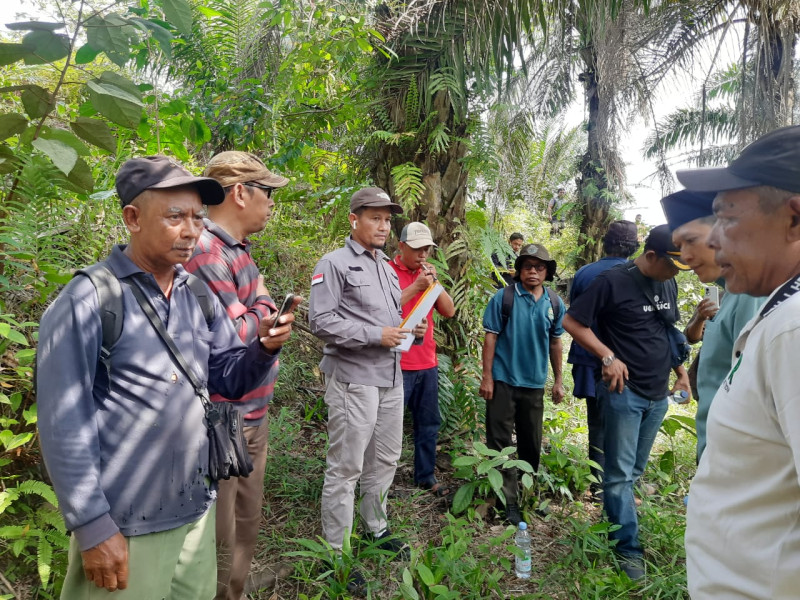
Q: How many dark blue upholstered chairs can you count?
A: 0